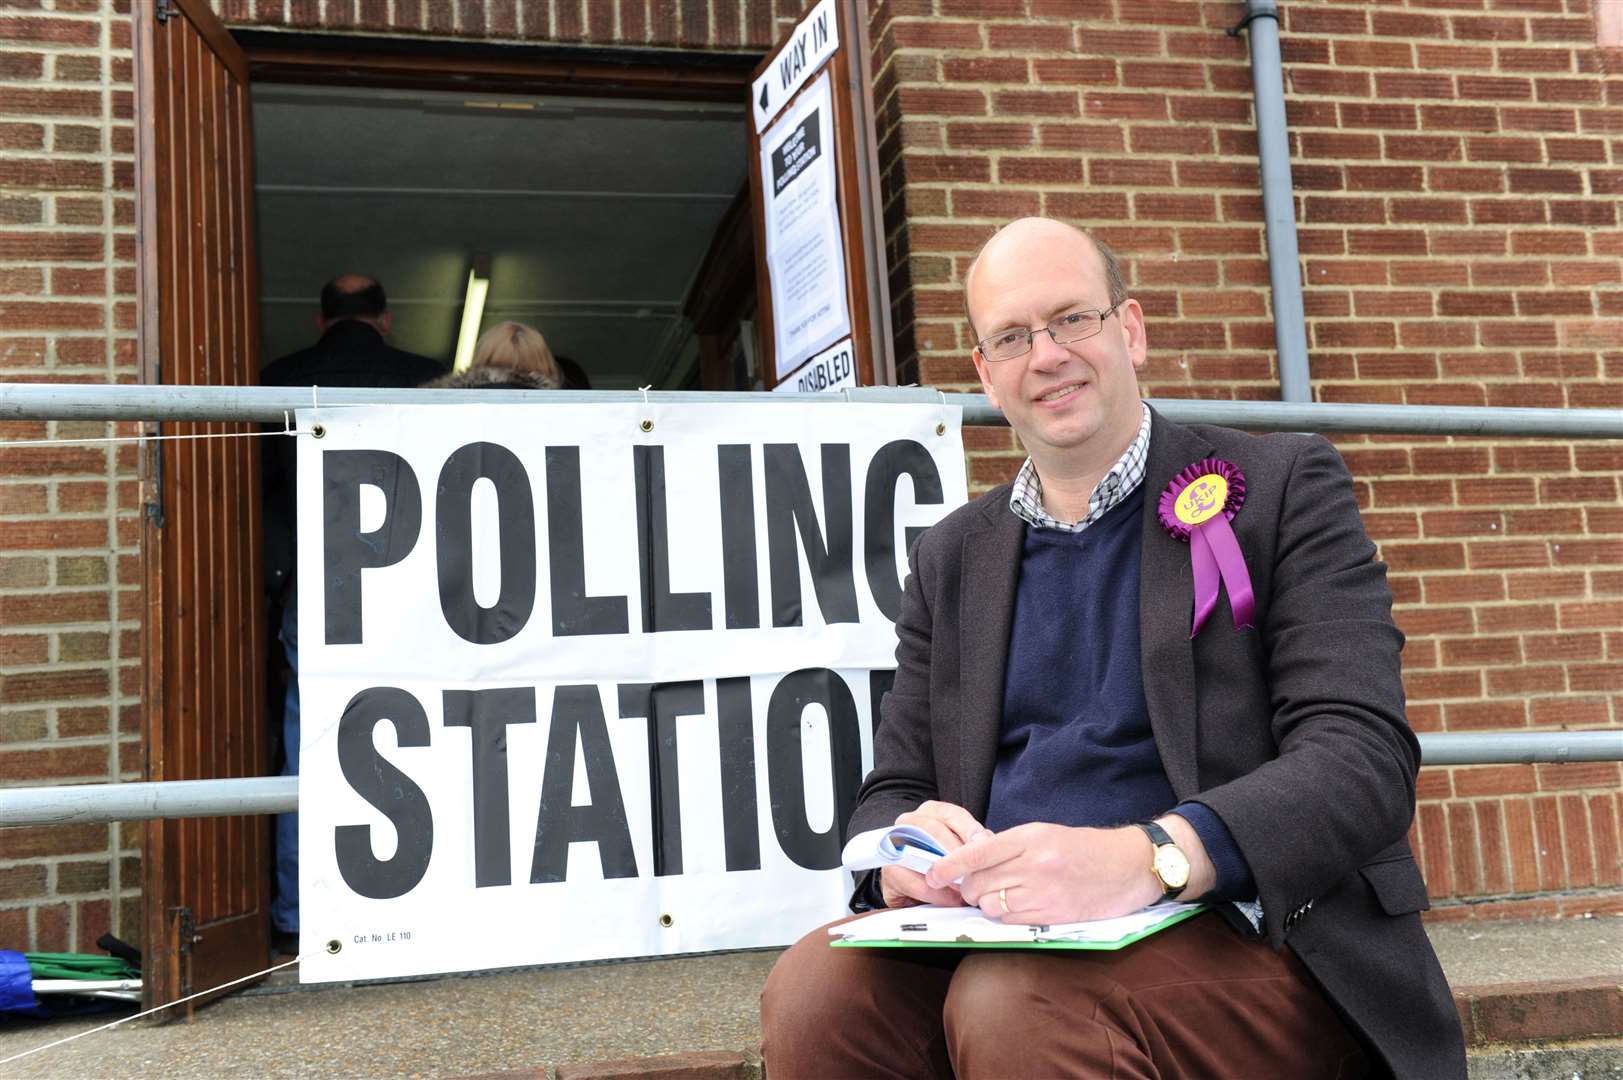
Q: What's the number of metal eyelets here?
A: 5